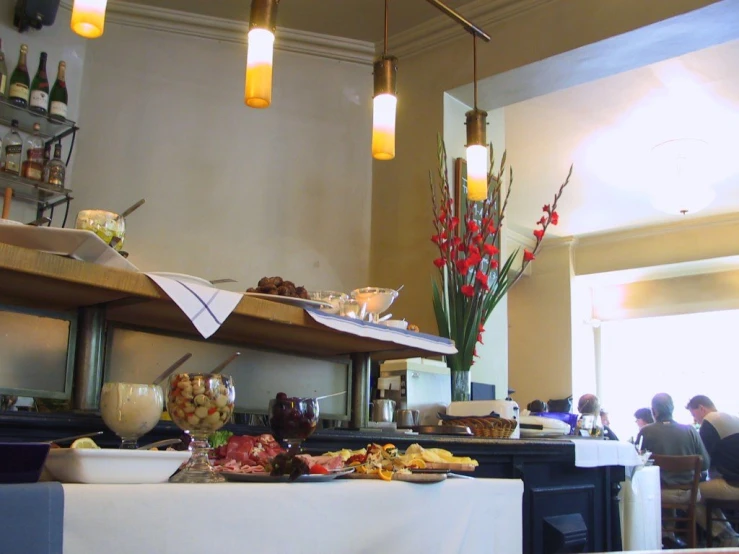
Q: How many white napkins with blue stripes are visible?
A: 2